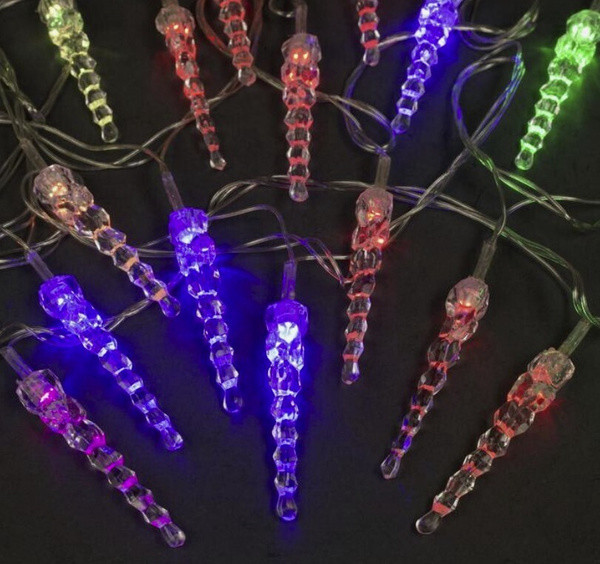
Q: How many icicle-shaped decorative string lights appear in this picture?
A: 15